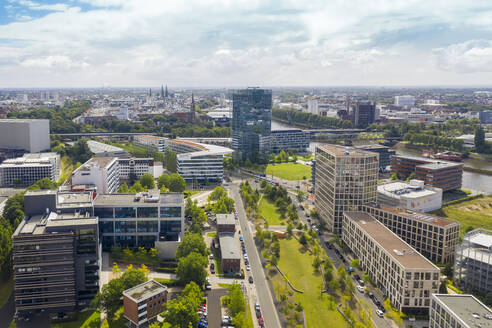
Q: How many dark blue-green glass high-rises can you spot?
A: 1